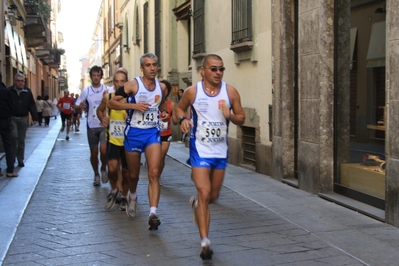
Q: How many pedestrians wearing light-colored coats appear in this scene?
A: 2